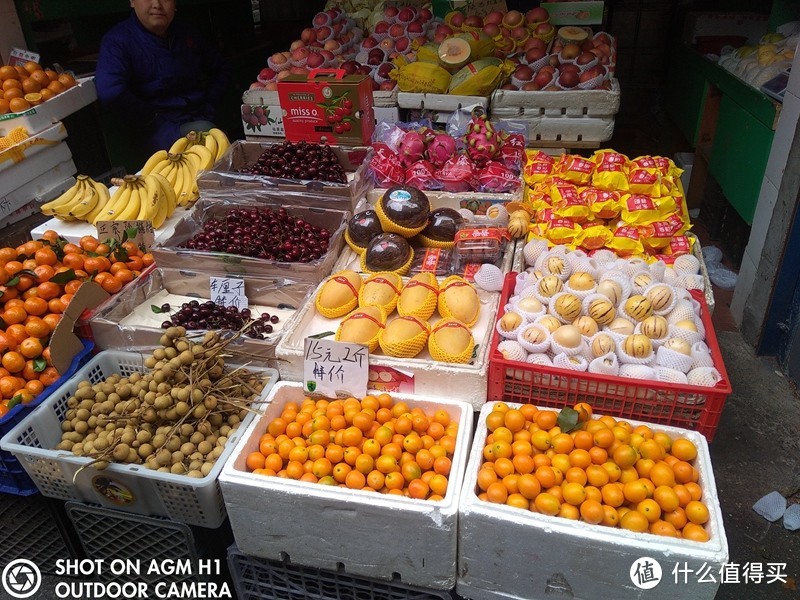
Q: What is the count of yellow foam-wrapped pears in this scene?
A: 7